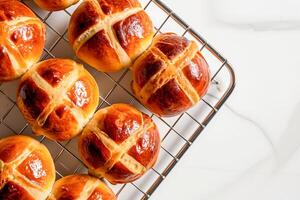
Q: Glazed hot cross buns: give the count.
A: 8